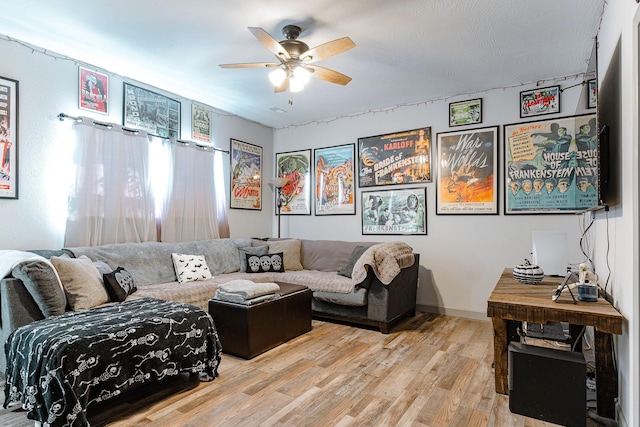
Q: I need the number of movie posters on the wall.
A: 13